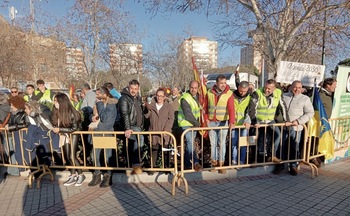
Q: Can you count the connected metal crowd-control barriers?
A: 4